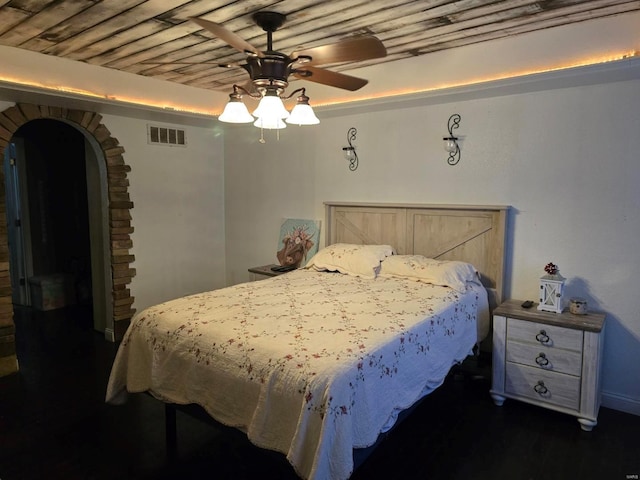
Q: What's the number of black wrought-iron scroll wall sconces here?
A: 2